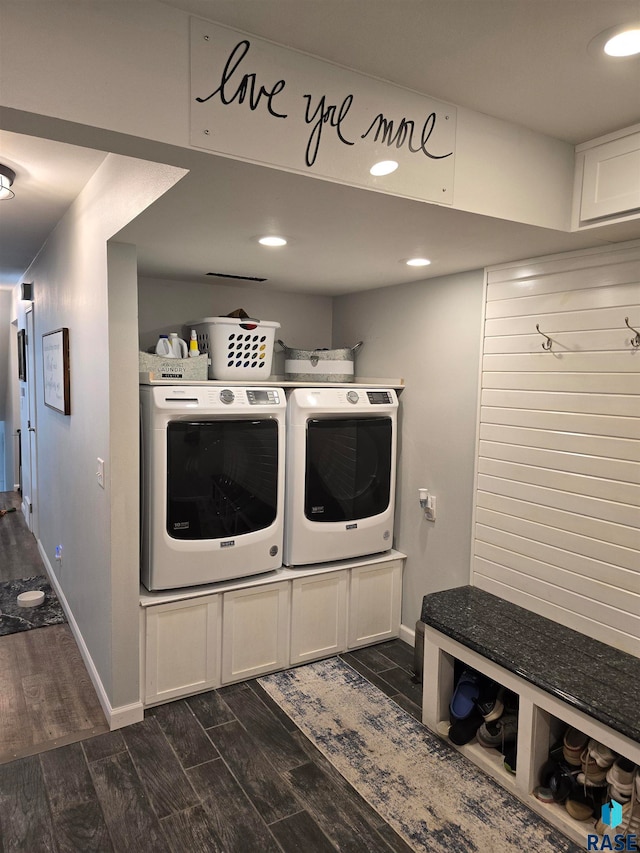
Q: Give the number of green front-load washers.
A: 0